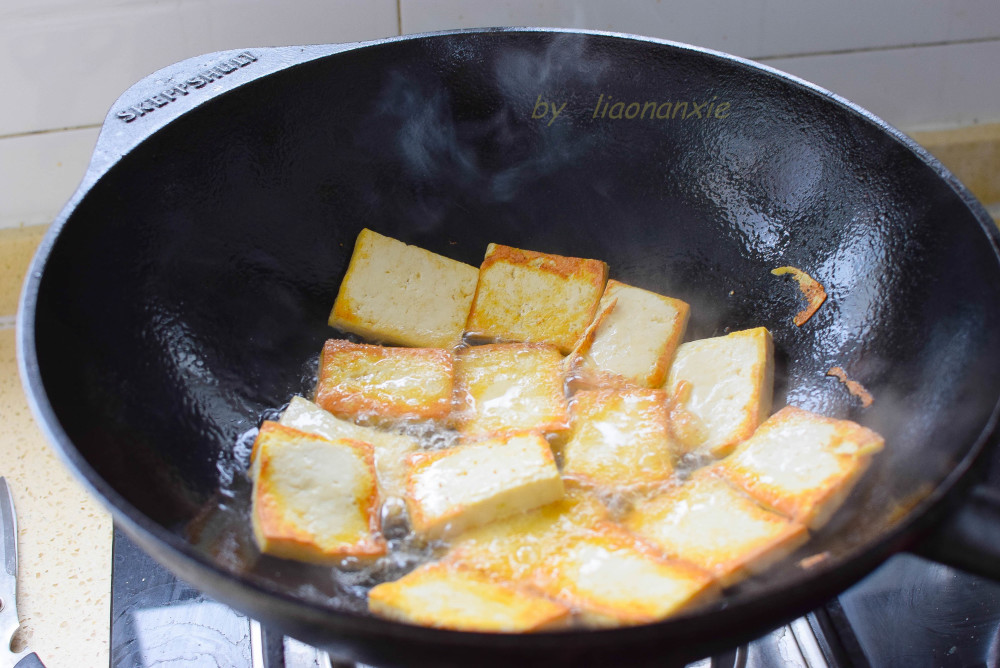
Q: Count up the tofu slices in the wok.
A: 15